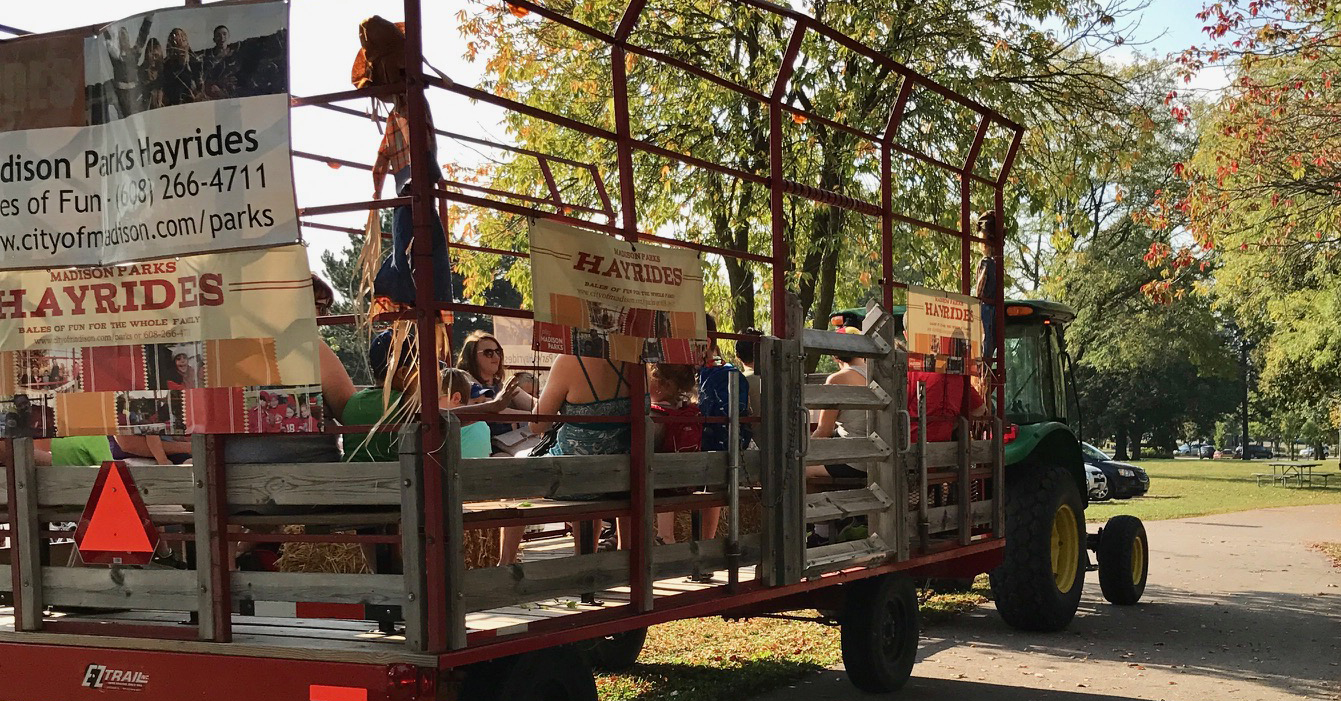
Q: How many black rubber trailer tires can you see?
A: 3